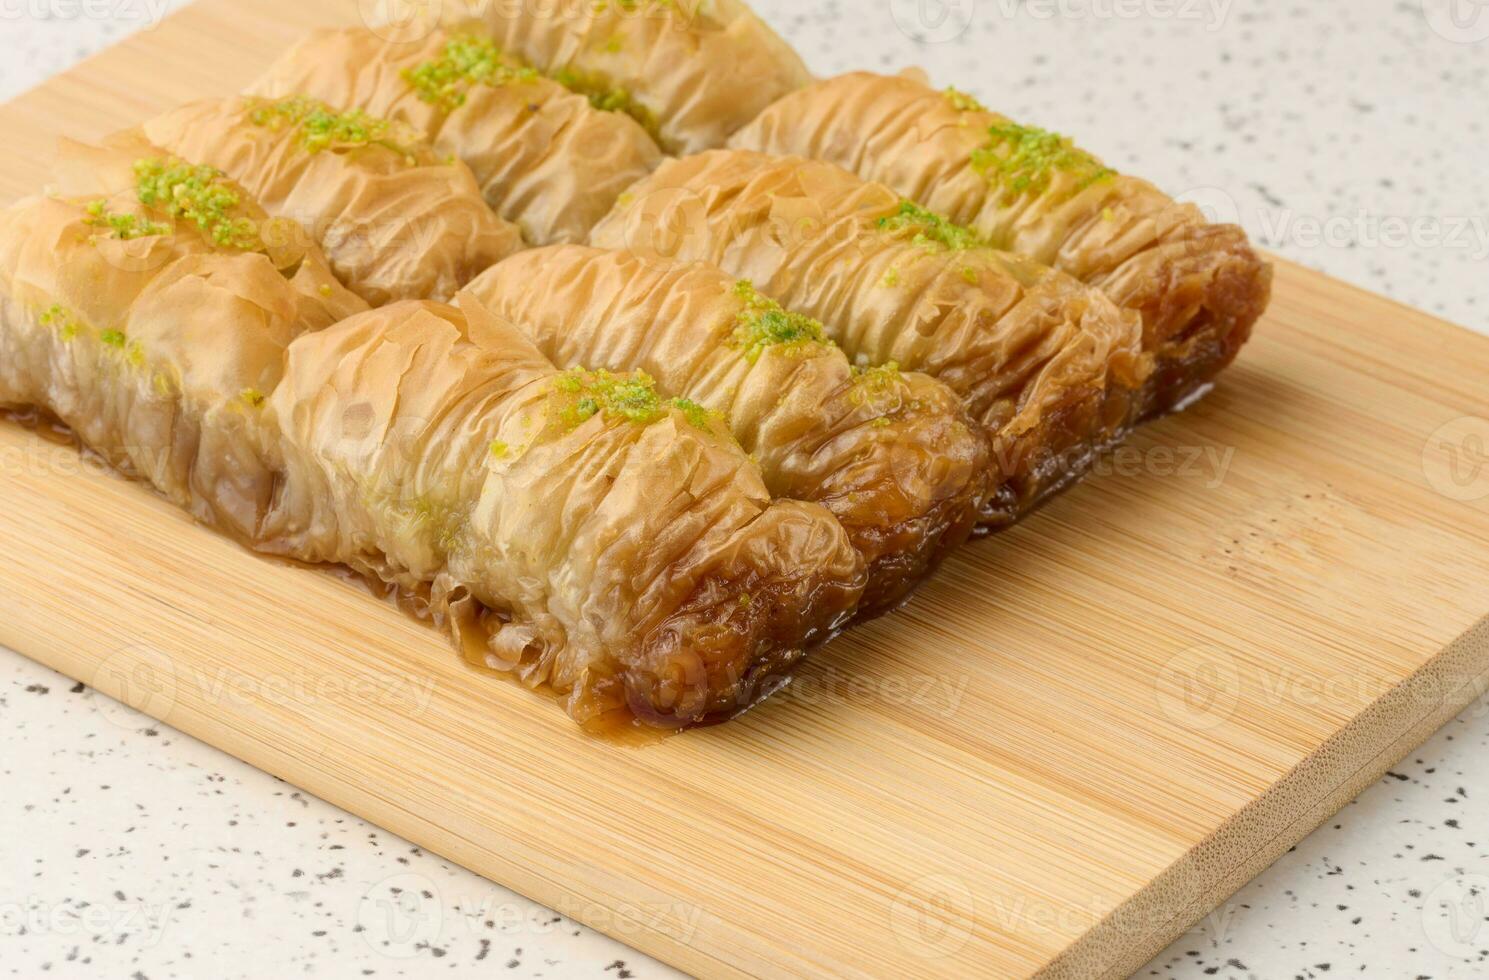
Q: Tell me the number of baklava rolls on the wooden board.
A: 8